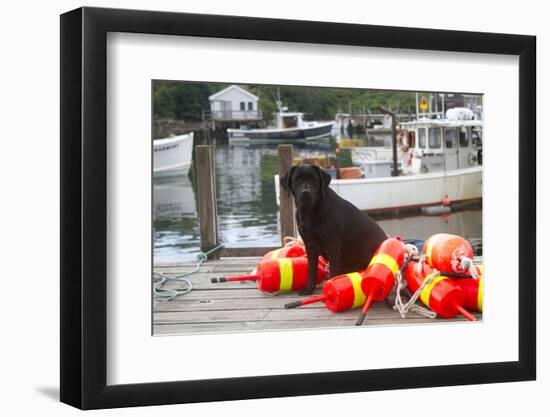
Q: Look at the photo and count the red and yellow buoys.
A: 7